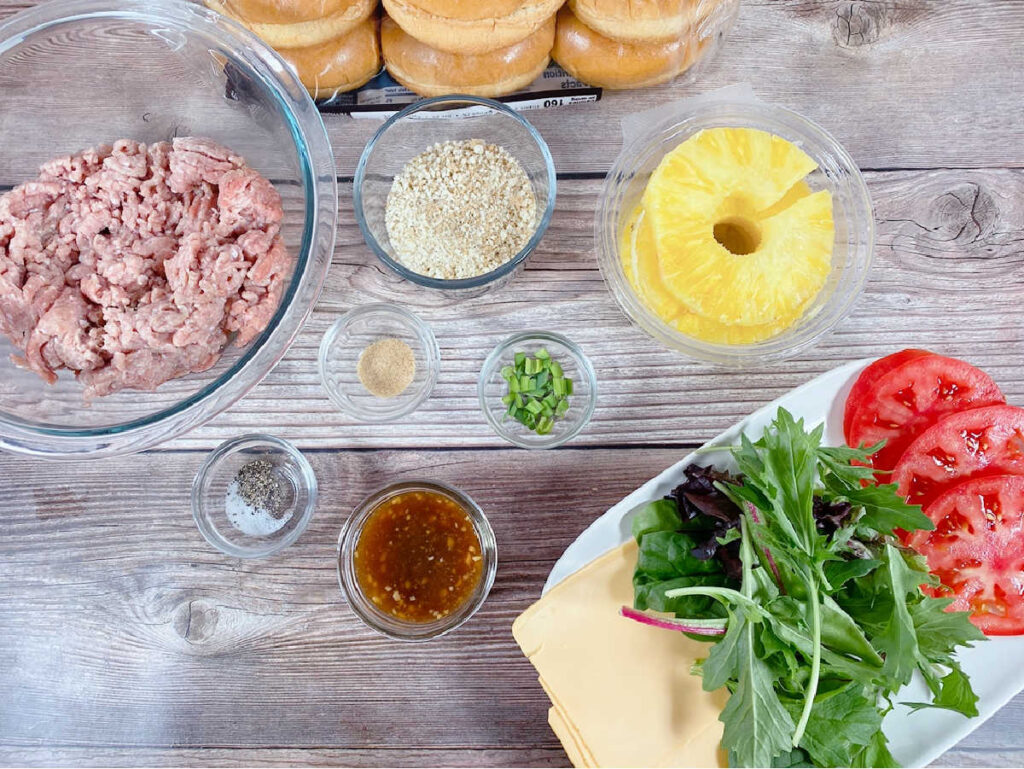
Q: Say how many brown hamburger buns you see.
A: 6